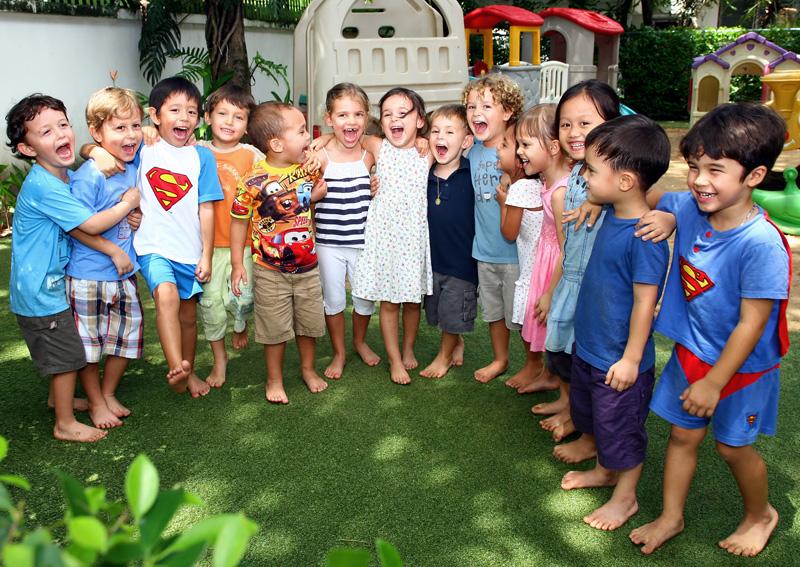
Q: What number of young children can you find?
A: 14